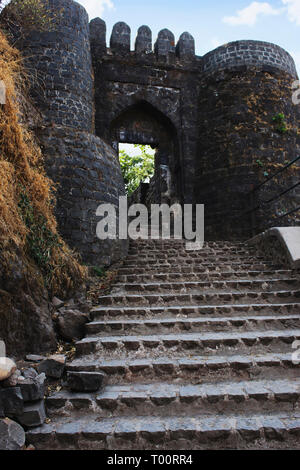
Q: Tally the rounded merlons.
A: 5